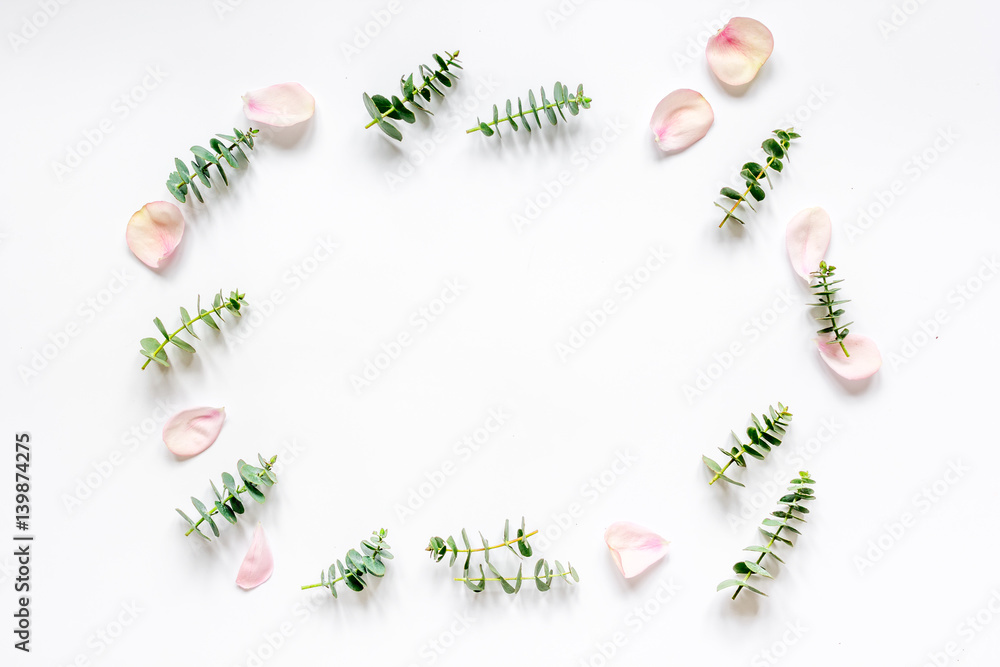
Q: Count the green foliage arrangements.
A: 12